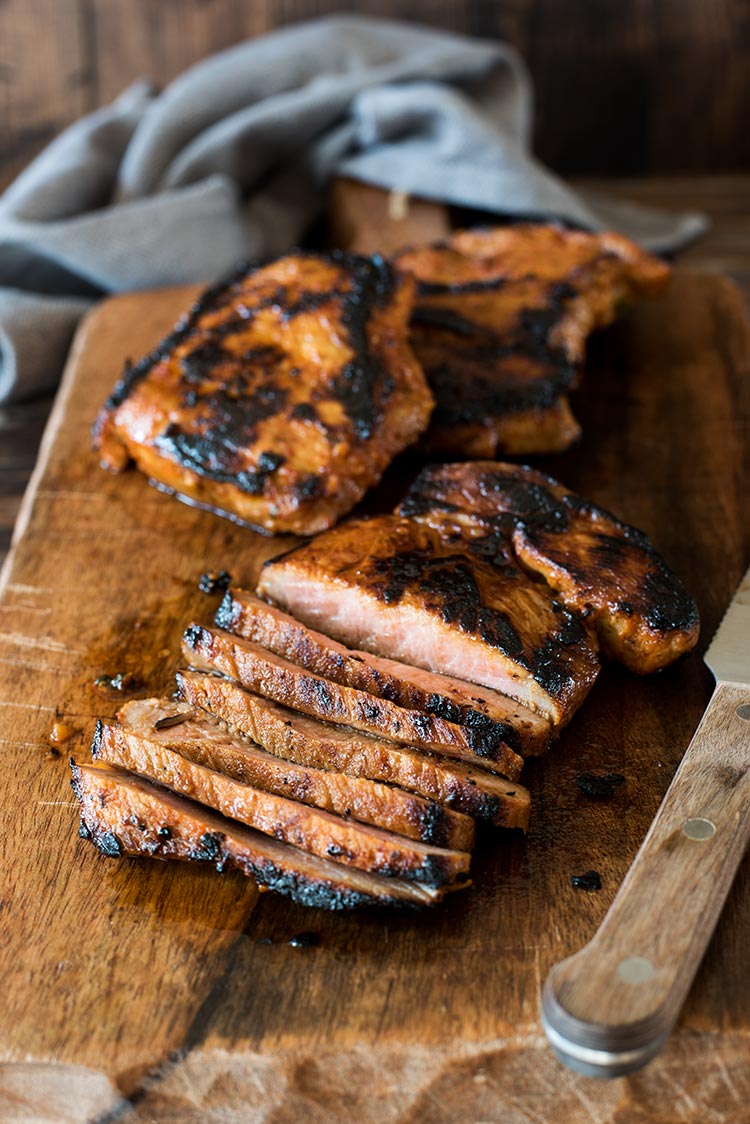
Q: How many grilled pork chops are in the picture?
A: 3